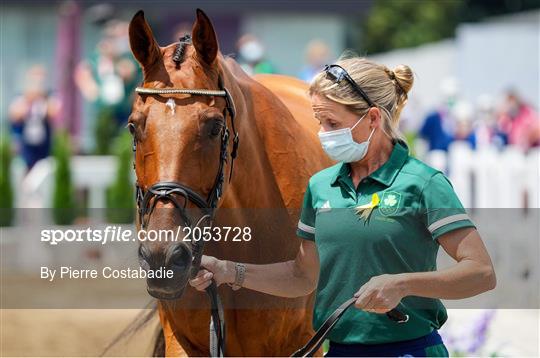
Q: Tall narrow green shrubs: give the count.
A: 3